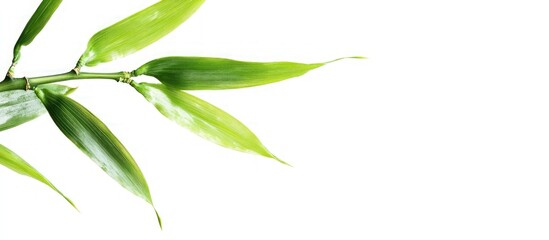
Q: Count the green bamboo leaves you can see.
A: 7